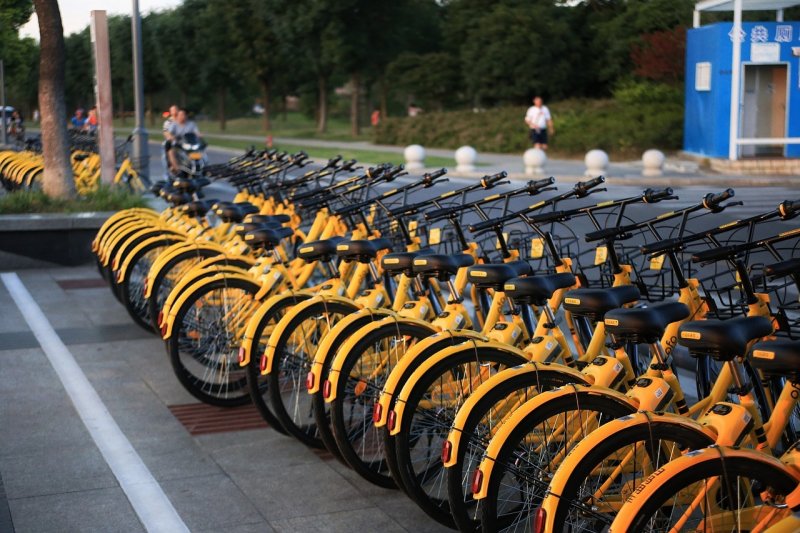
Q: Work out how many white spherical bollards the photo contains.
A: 5